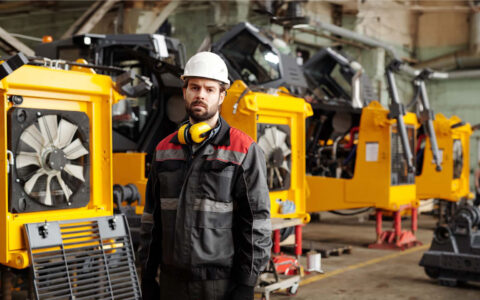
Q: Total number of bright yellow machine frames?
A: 4